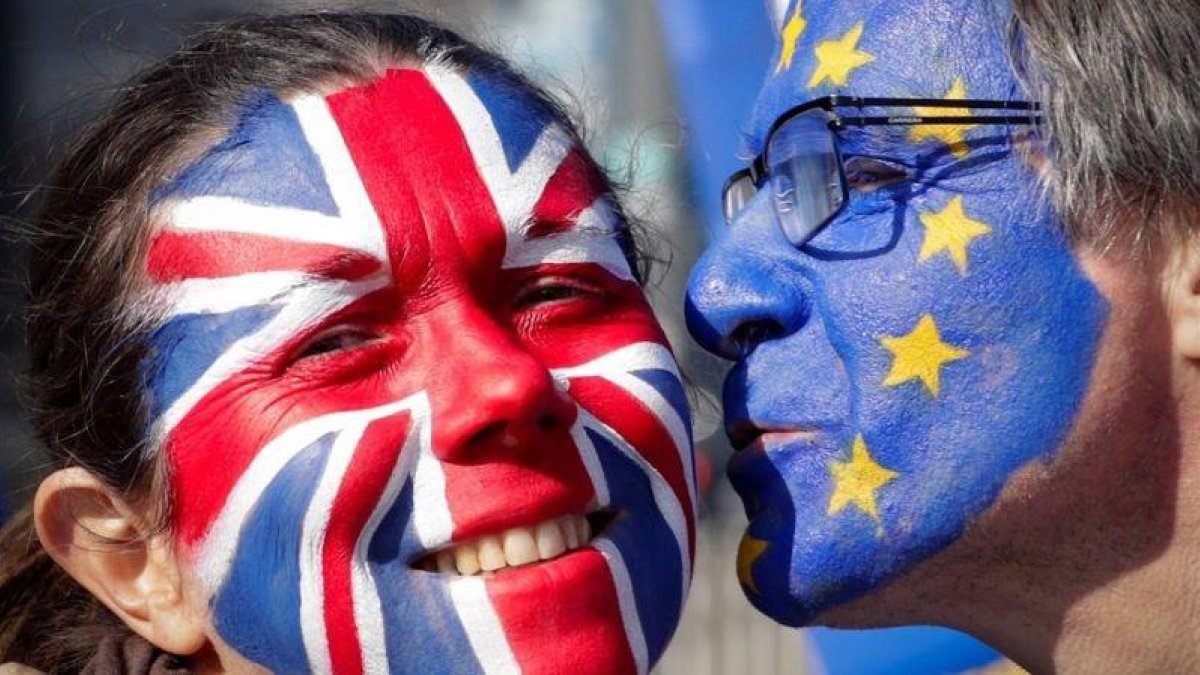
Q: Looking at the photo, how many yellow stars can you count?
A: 7